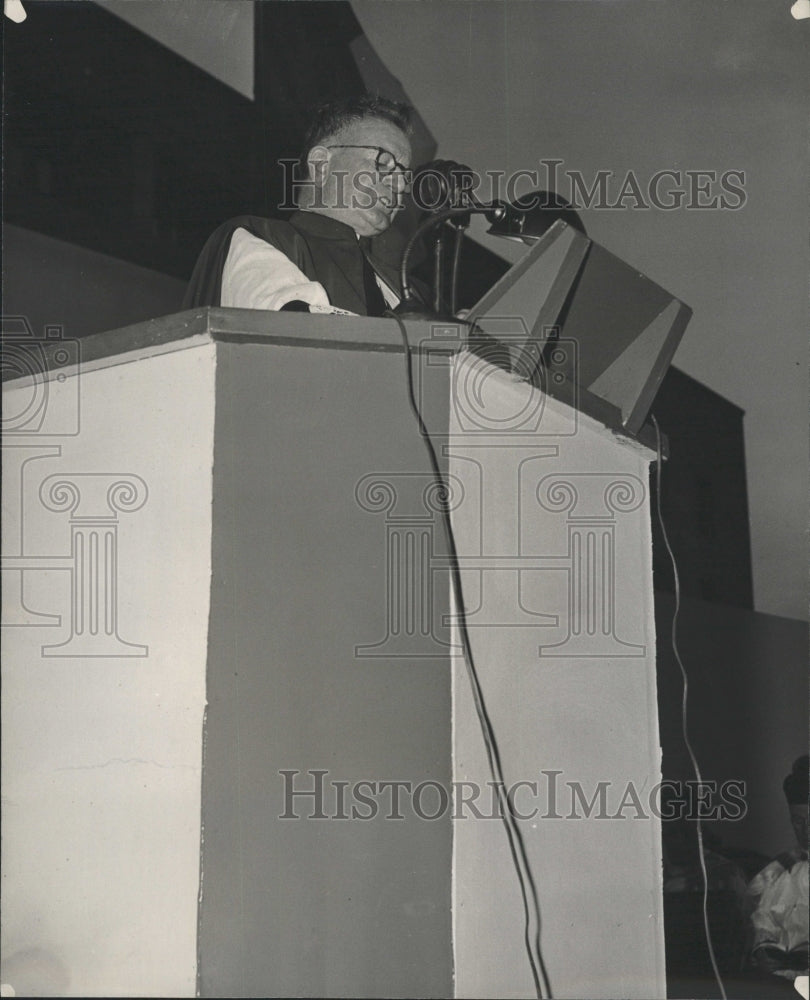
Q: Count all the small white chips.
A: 4